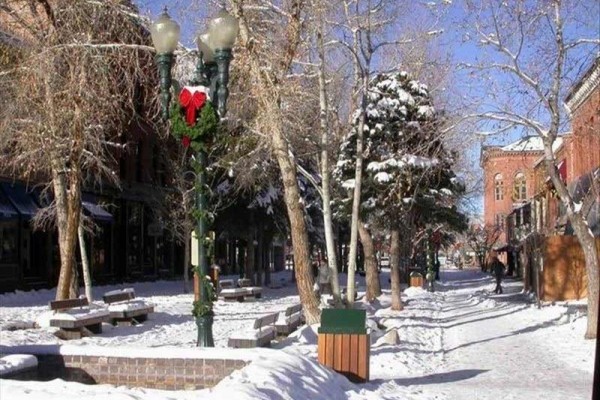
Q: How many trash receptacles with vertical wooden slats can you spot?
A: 2